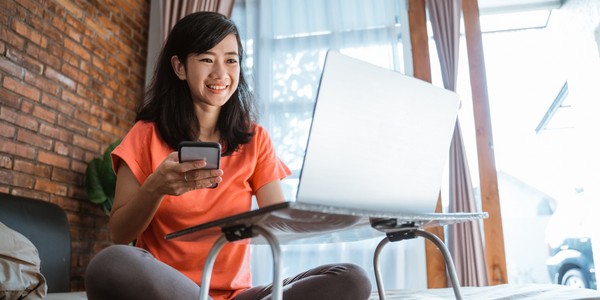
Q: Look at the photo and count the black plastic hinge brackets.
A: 2